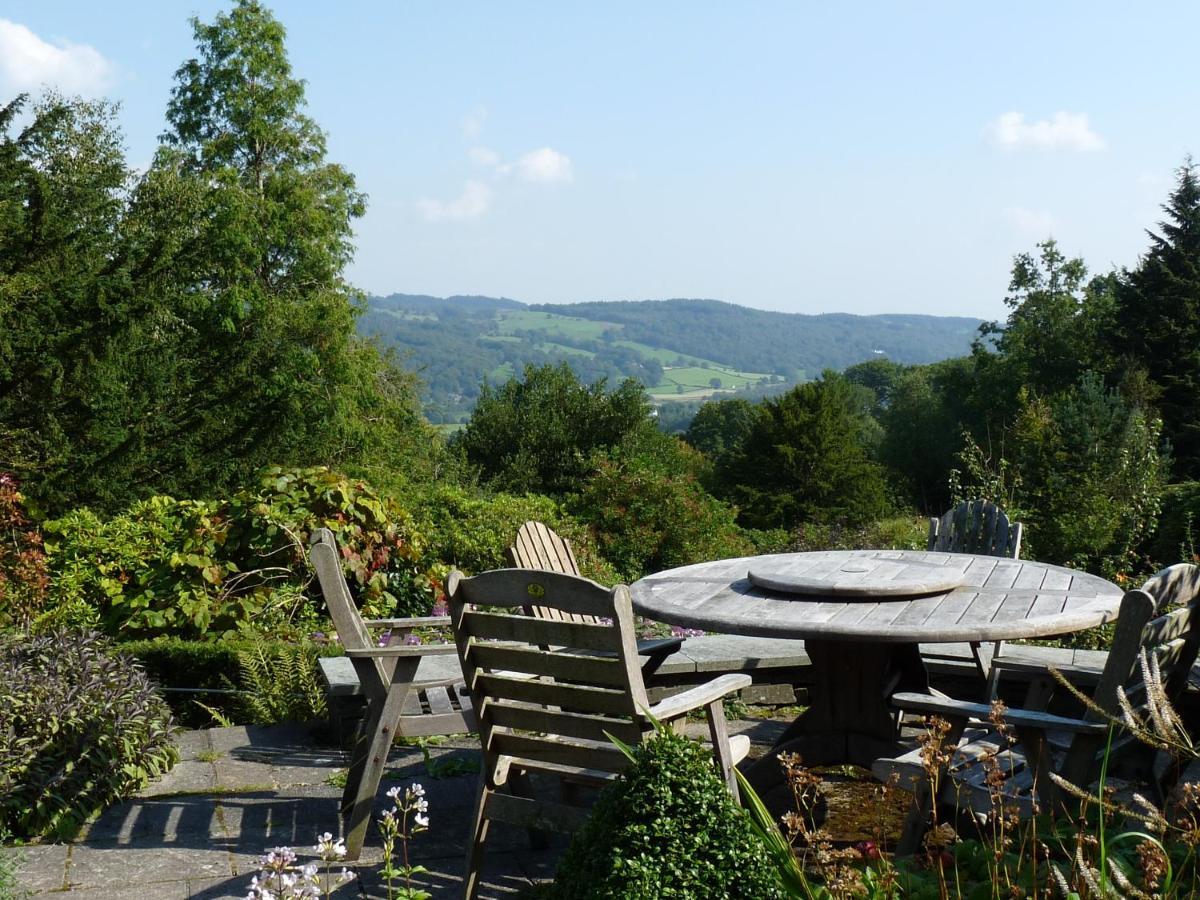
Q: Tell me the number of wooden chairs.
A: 5